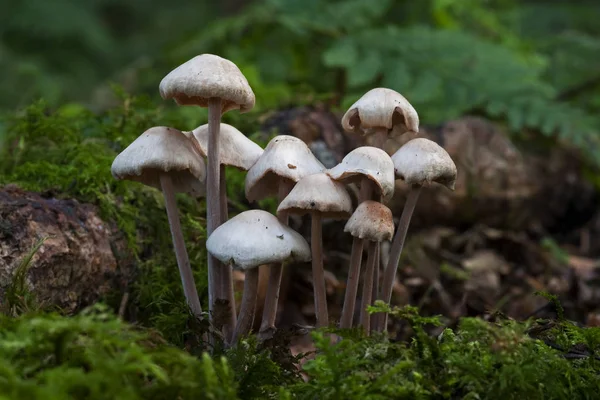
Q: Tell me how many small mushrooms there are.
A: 10